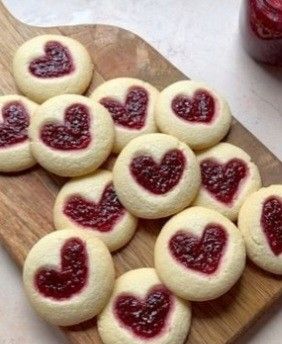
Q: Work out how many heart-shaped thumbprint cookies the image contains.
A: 12